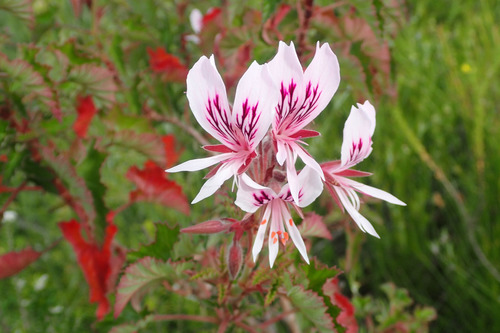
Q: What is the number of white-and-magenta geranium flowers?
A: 4